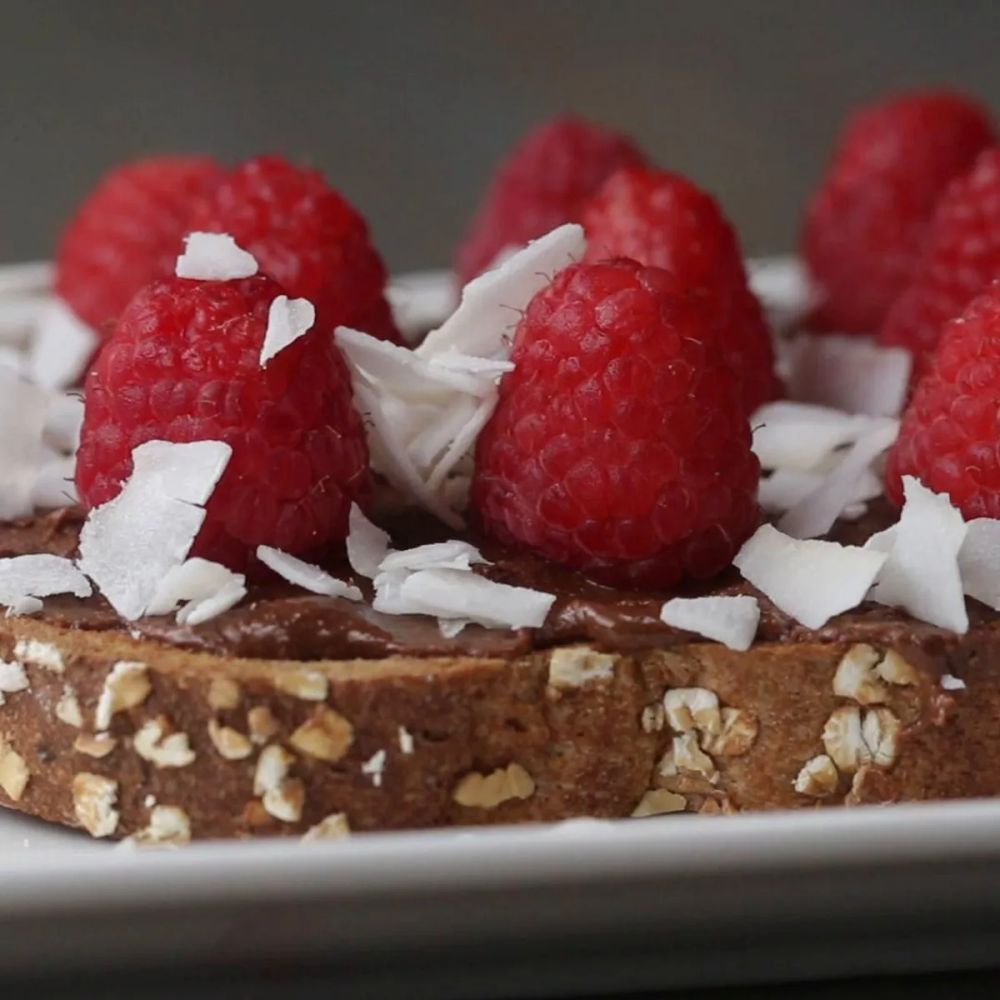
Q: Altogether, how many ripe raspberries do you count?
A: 9